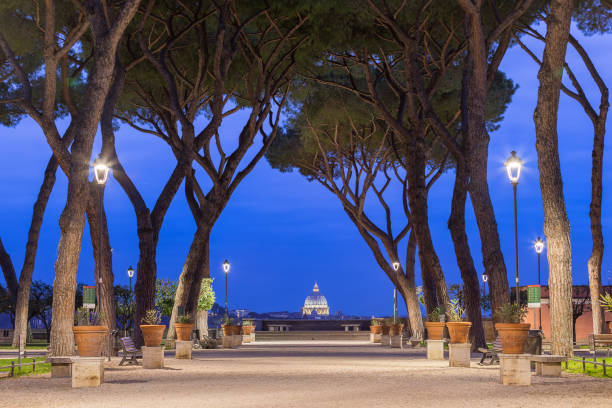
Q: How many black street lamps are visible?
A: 7